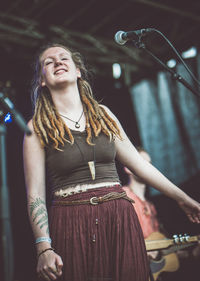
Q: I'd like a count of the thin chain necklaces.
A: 2